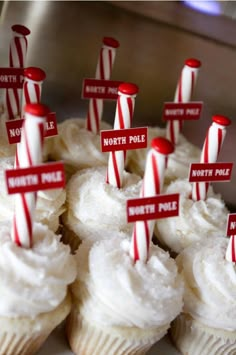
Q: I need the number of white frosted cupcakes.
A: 9